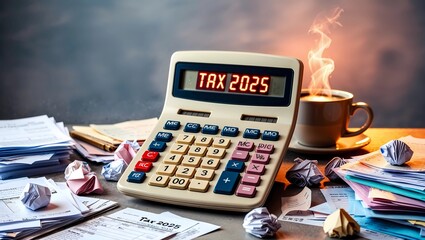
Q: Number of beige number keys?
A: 14